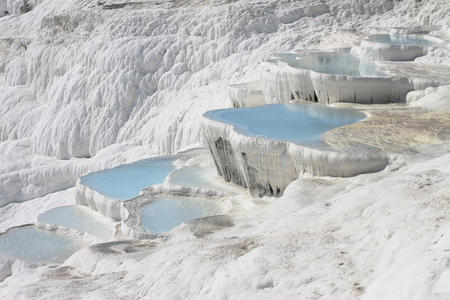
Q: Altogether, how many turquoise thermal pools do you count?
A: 8